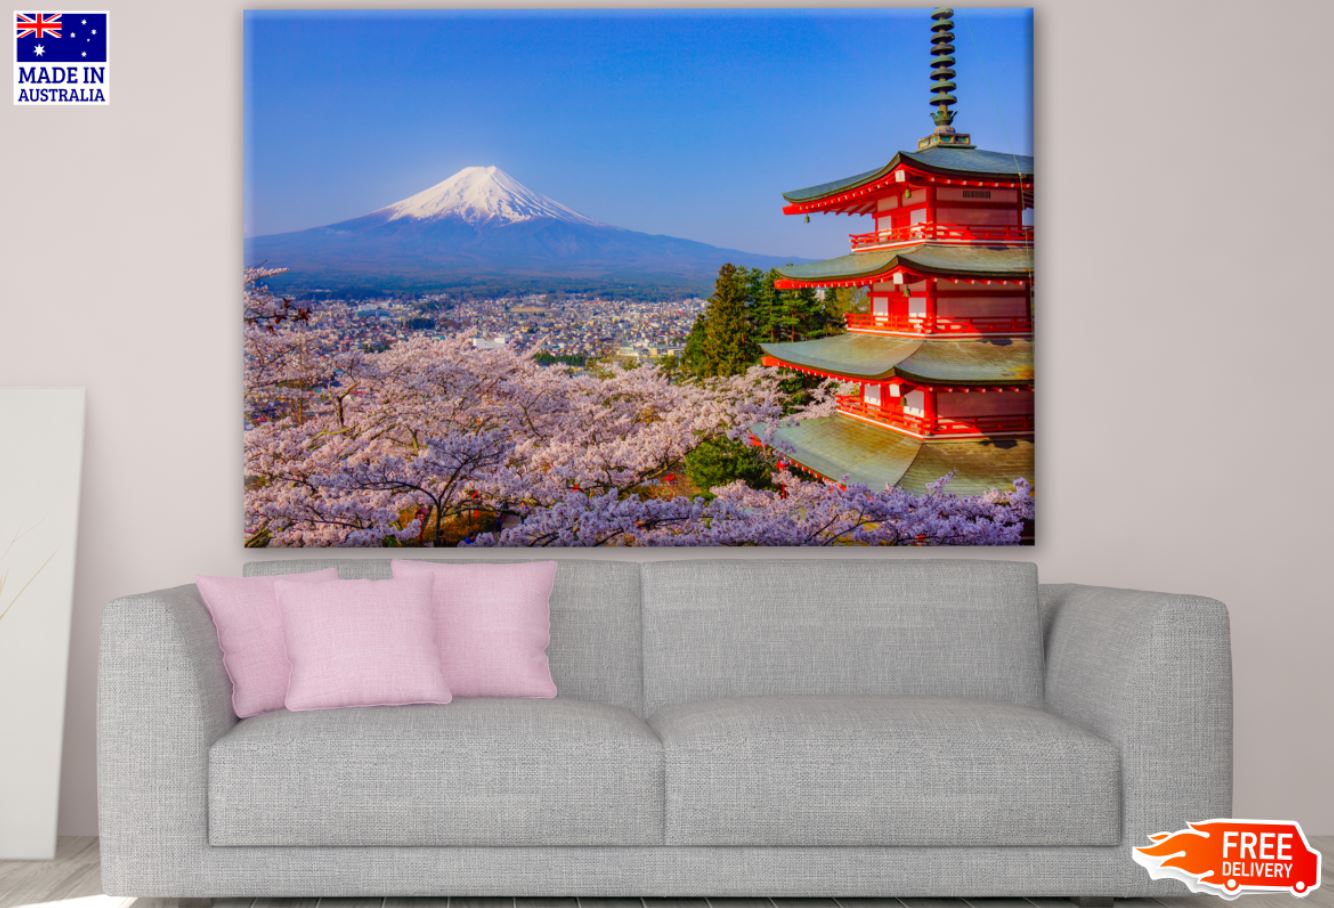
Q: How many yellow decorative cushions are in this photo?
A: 0